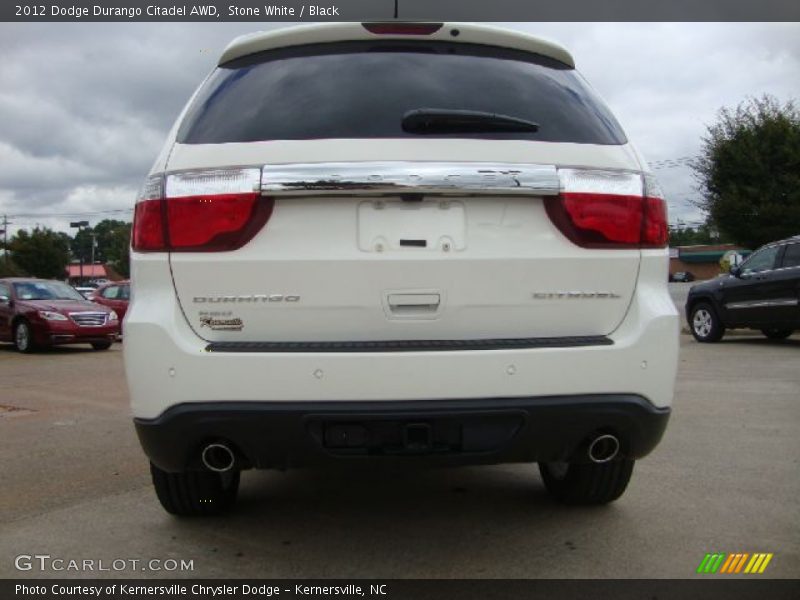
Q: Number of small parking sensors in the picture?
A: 4